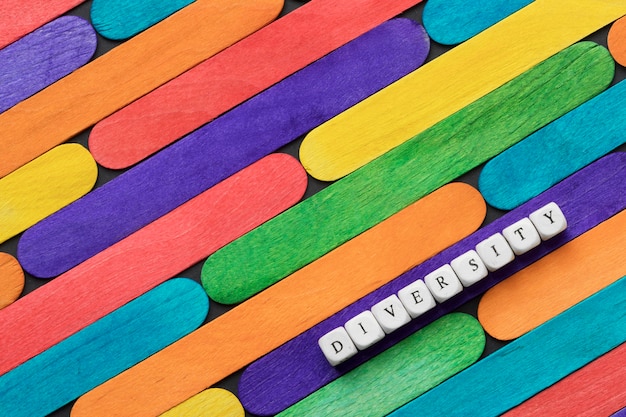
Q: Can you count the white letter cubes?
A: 9